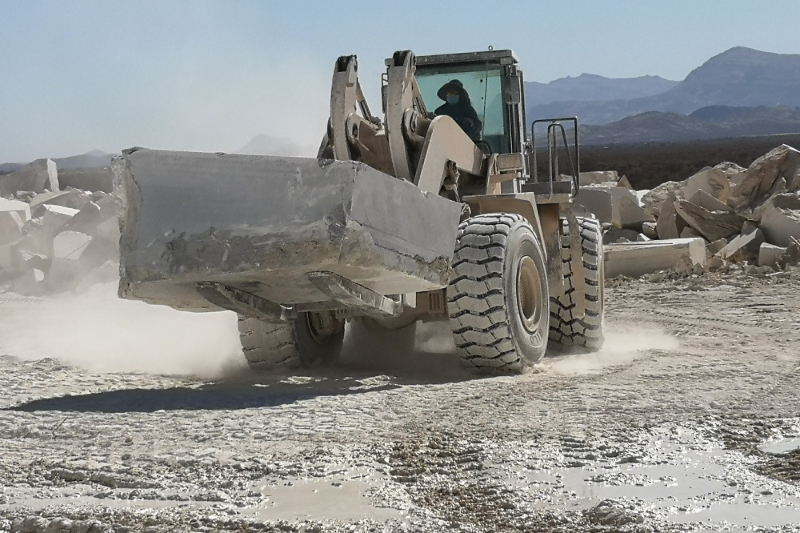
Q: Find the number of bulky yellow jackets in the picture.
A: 0